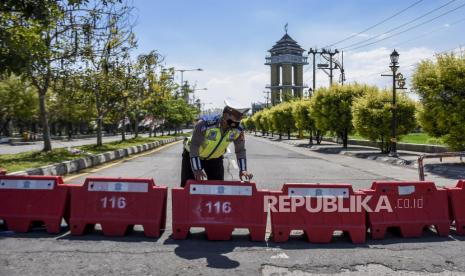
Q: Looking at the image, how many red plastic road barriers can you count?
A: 6